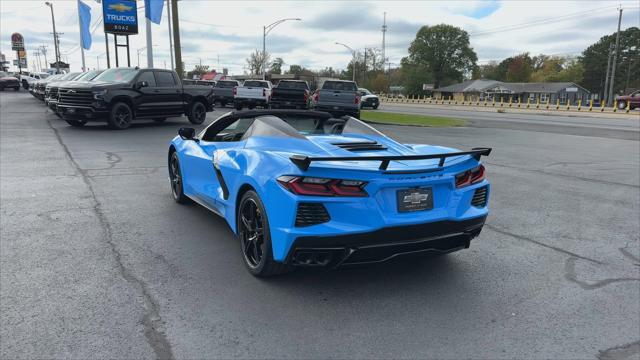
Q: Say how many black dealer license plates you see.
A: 1